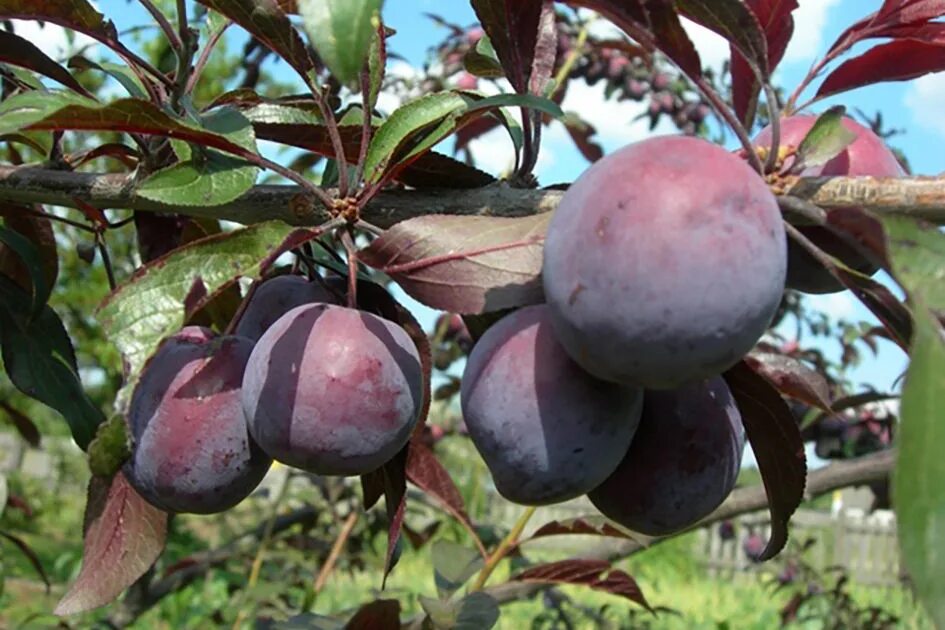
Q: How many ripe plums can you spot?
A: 7